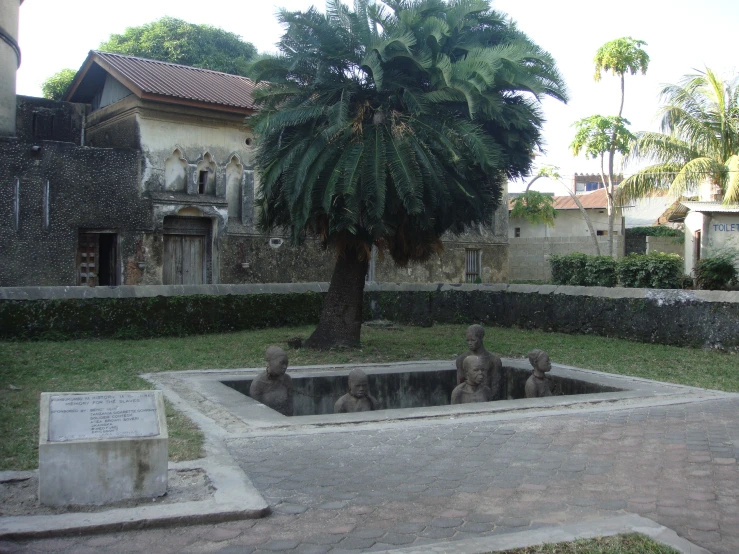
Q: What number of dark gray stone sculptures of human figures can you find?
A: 5